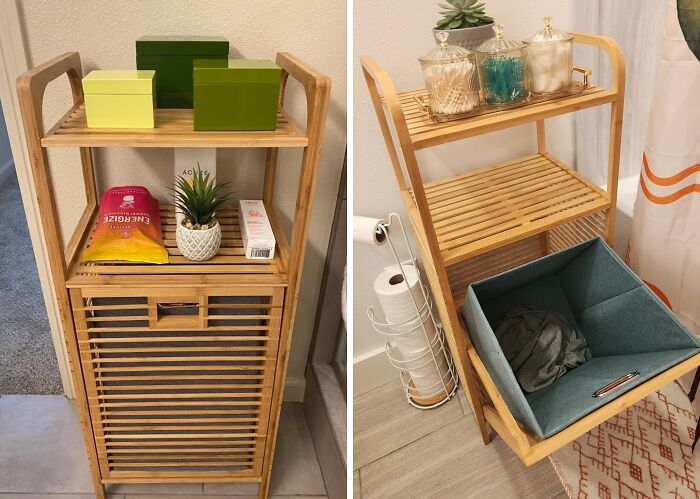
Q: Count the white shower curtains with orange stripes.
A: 1